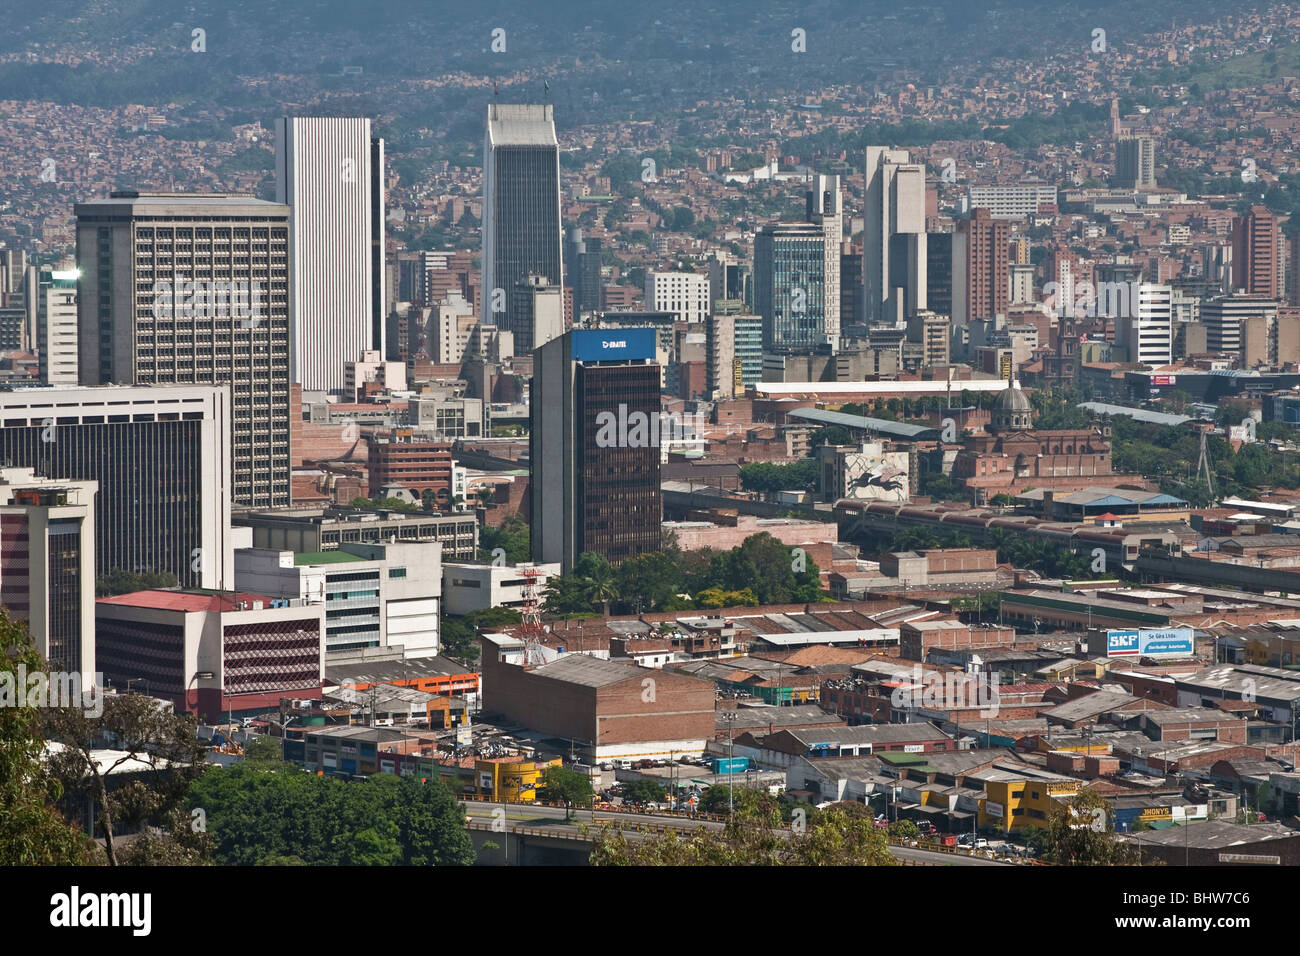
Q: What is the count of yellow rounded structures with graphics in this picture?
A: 1